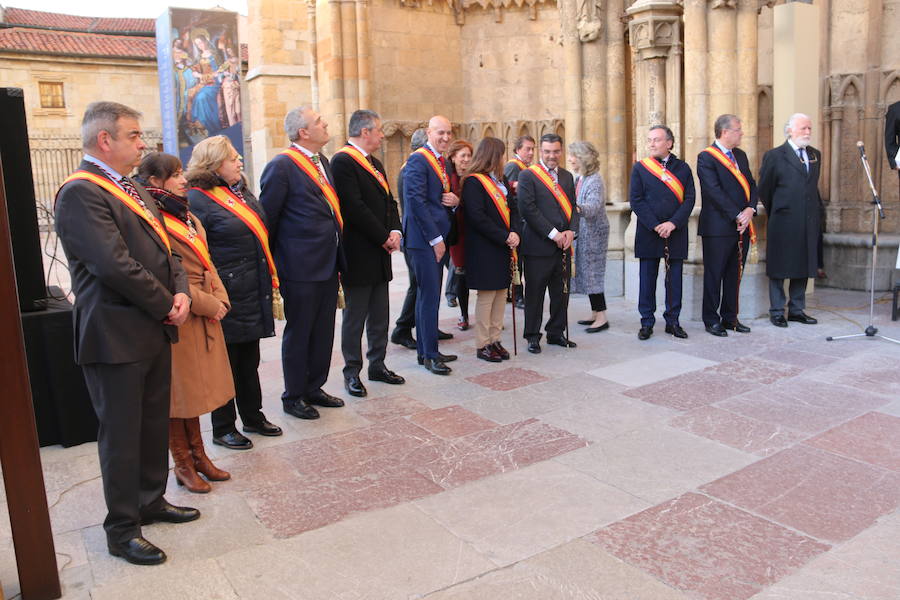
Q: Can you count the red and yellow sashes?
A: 11